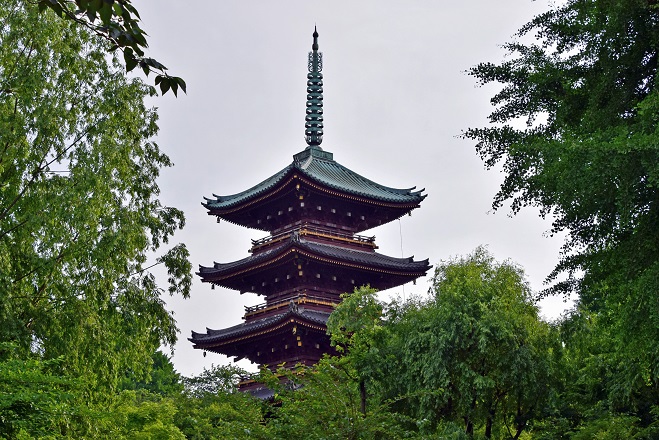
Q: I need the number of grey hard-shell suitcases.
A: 0